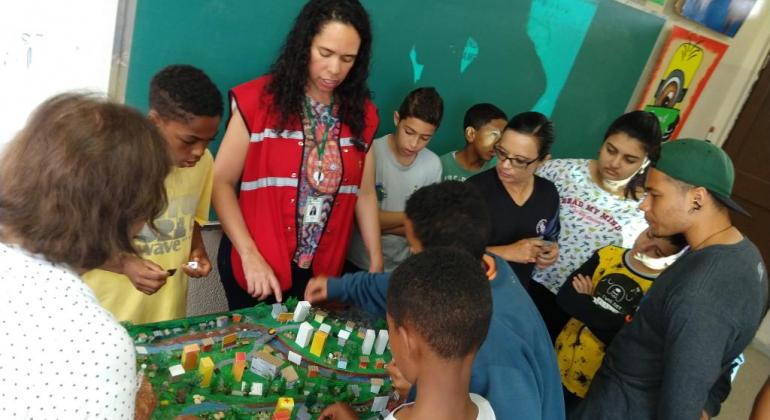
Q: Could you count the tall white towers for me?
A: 4